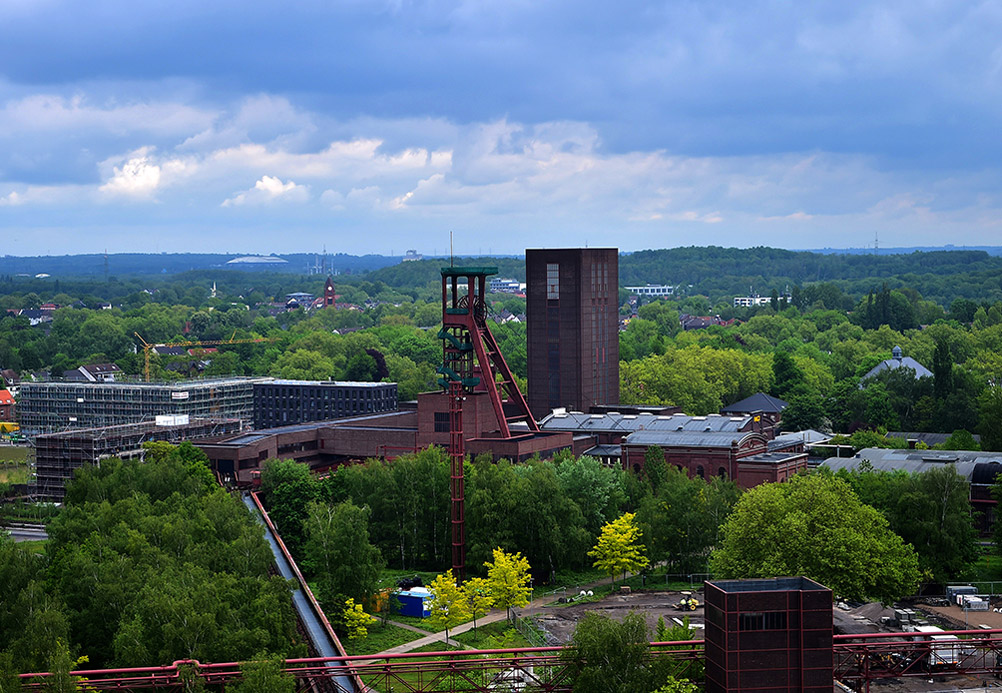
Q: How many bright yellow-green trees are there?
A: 5